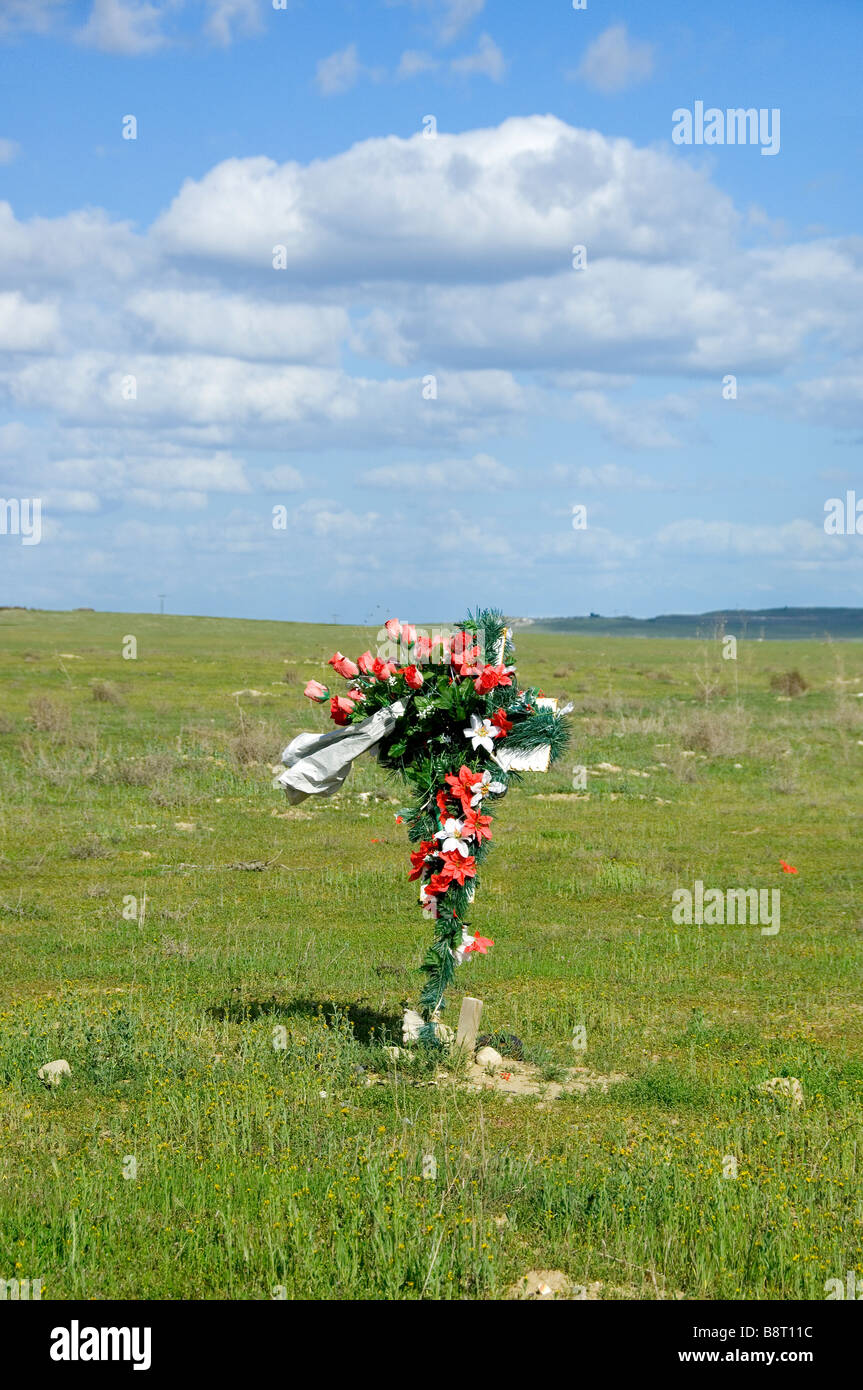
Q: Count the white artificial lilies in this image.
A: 3